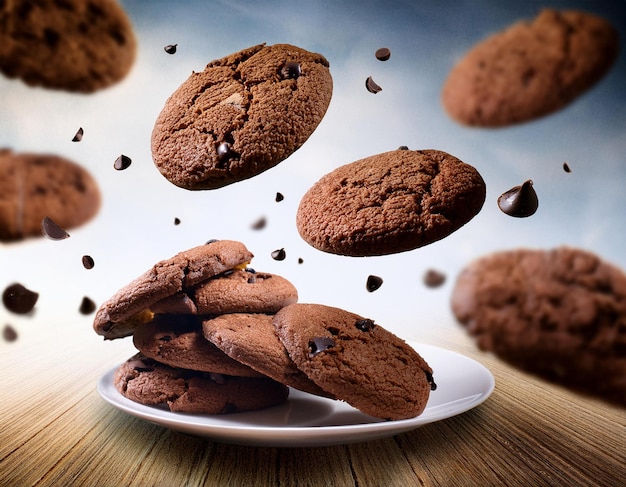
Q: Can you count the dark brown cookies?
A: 12